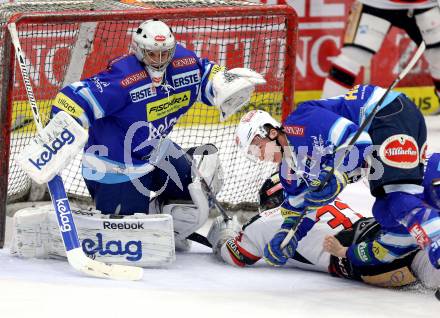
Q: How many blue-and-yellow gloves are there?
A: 2